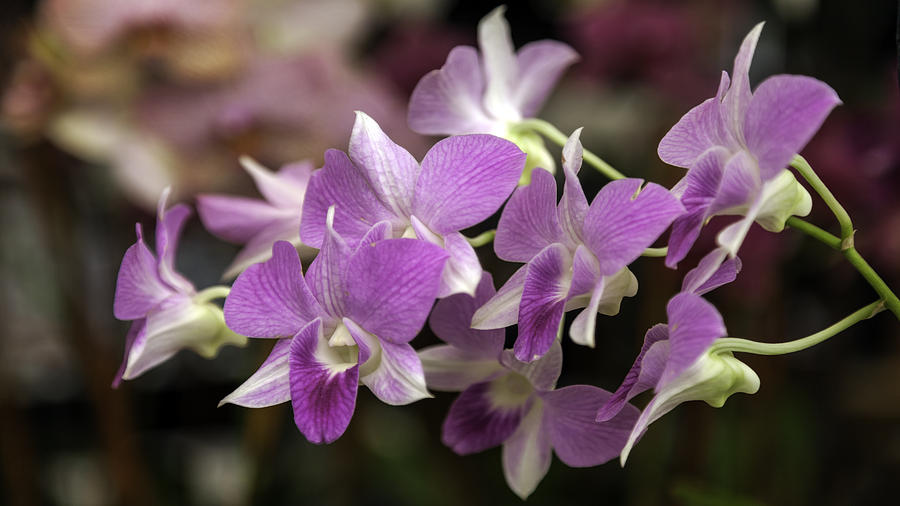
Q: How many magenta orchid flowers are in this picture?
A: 9